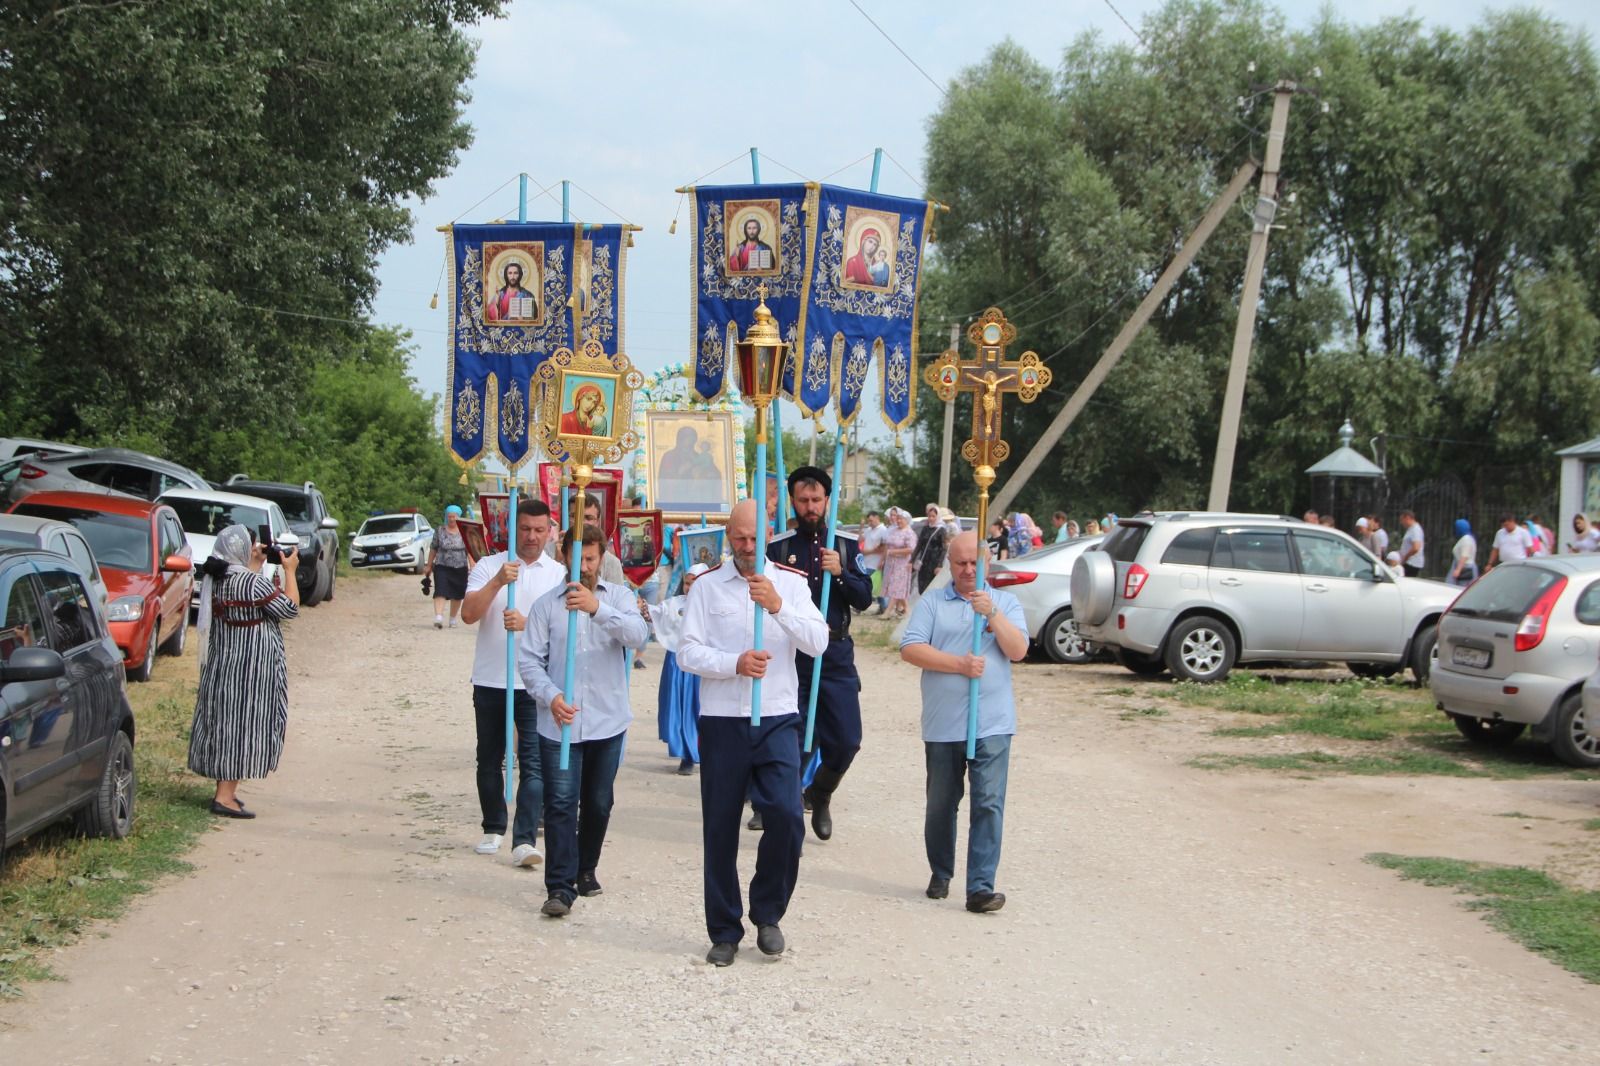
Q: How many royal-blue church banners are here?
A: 4